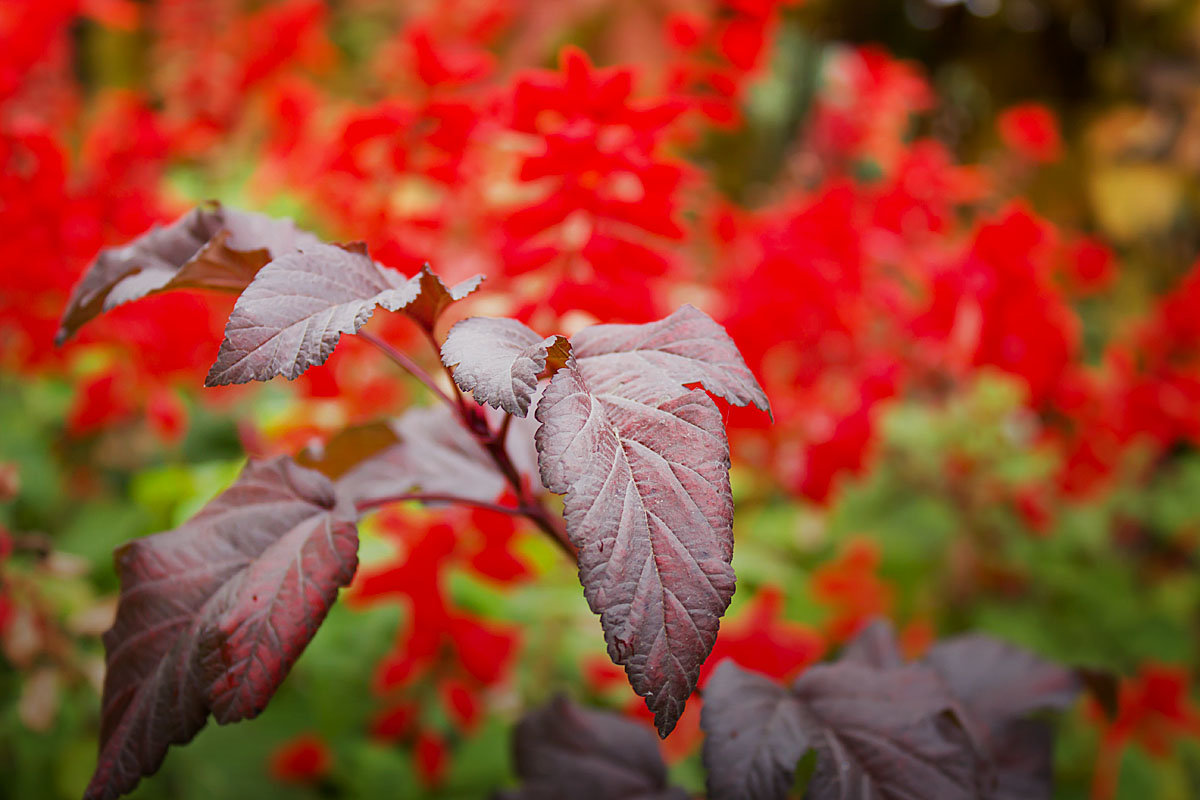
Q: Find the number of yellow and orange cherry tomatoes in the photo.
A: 0